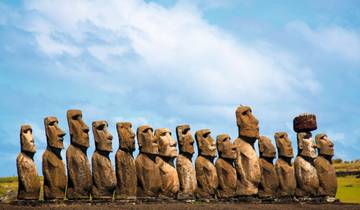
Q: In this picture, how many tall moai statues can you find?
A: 15